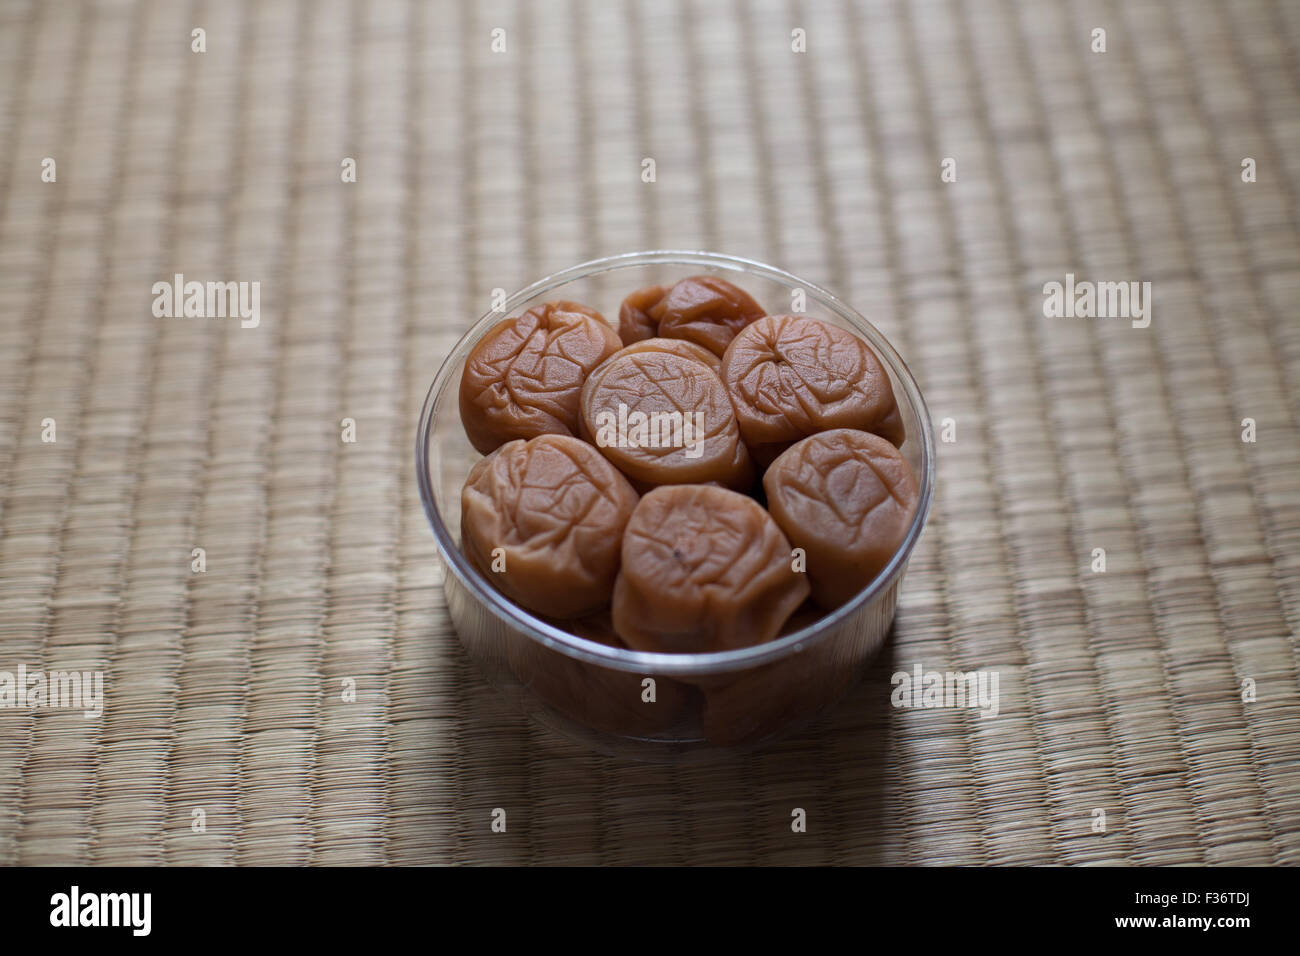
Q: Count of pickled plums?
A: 7